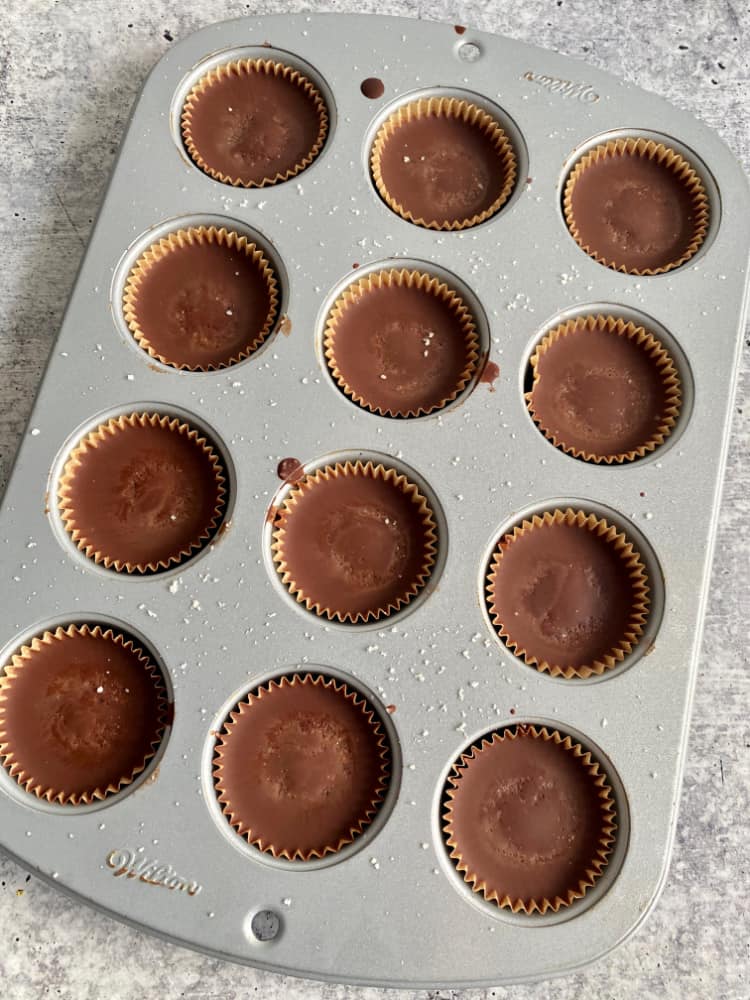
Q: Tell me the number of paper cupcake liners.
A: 12